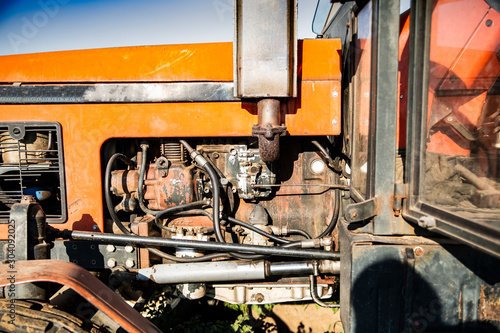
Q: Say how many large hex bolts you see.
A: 4